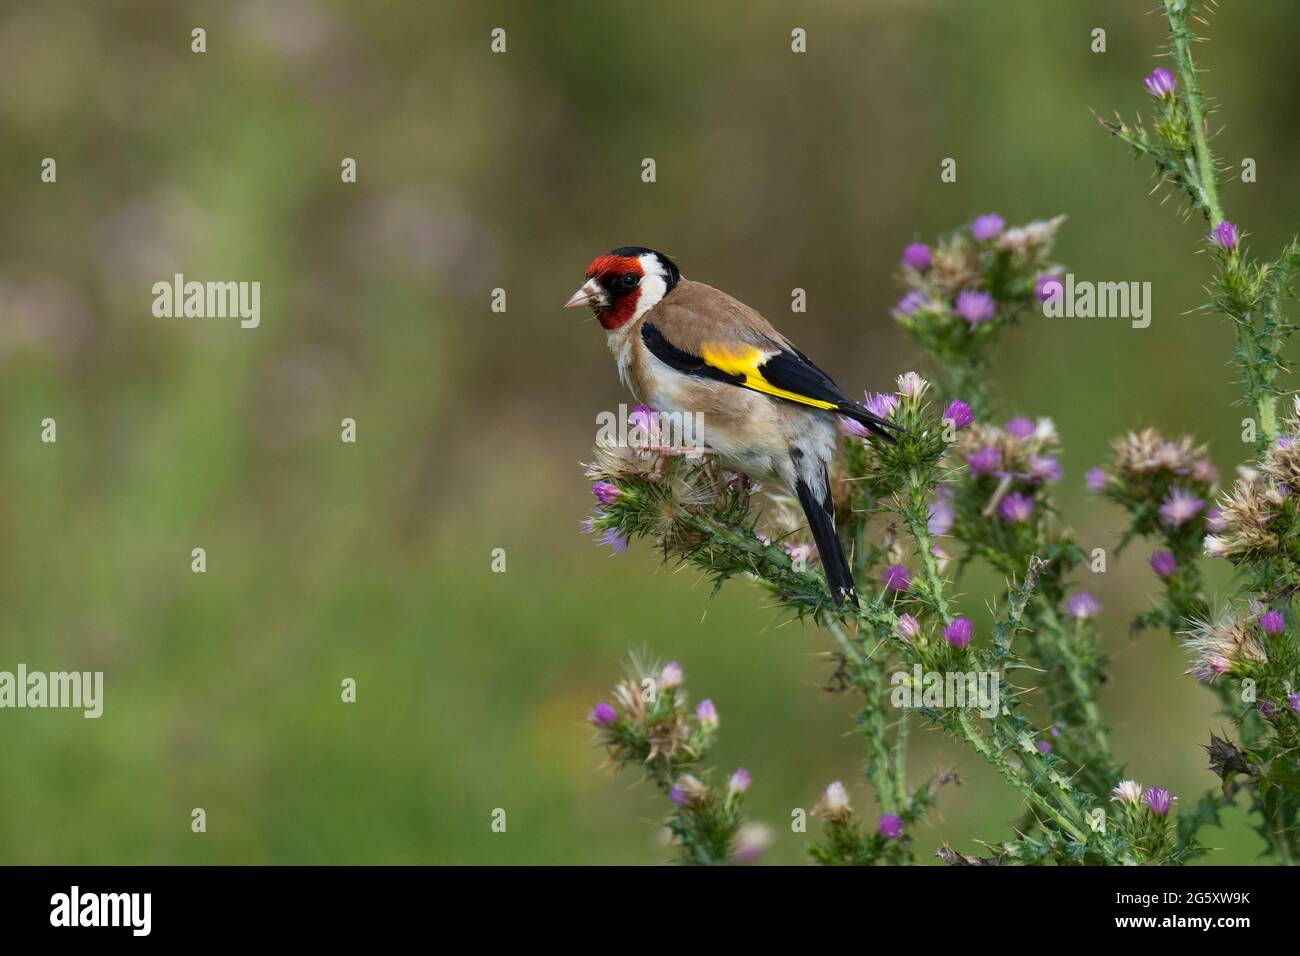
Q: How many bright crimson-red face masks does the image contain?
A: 1